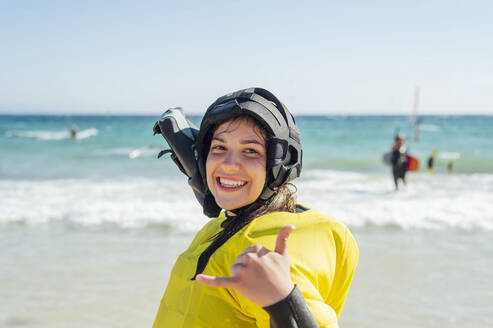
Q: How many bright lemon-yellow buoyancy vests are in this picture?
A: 1